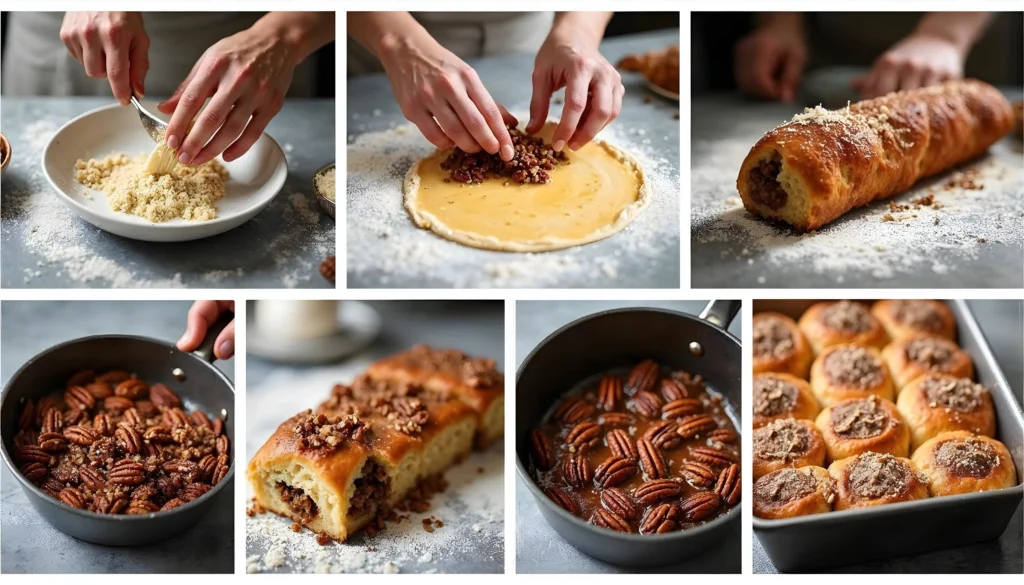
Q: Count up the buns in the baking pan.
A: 12